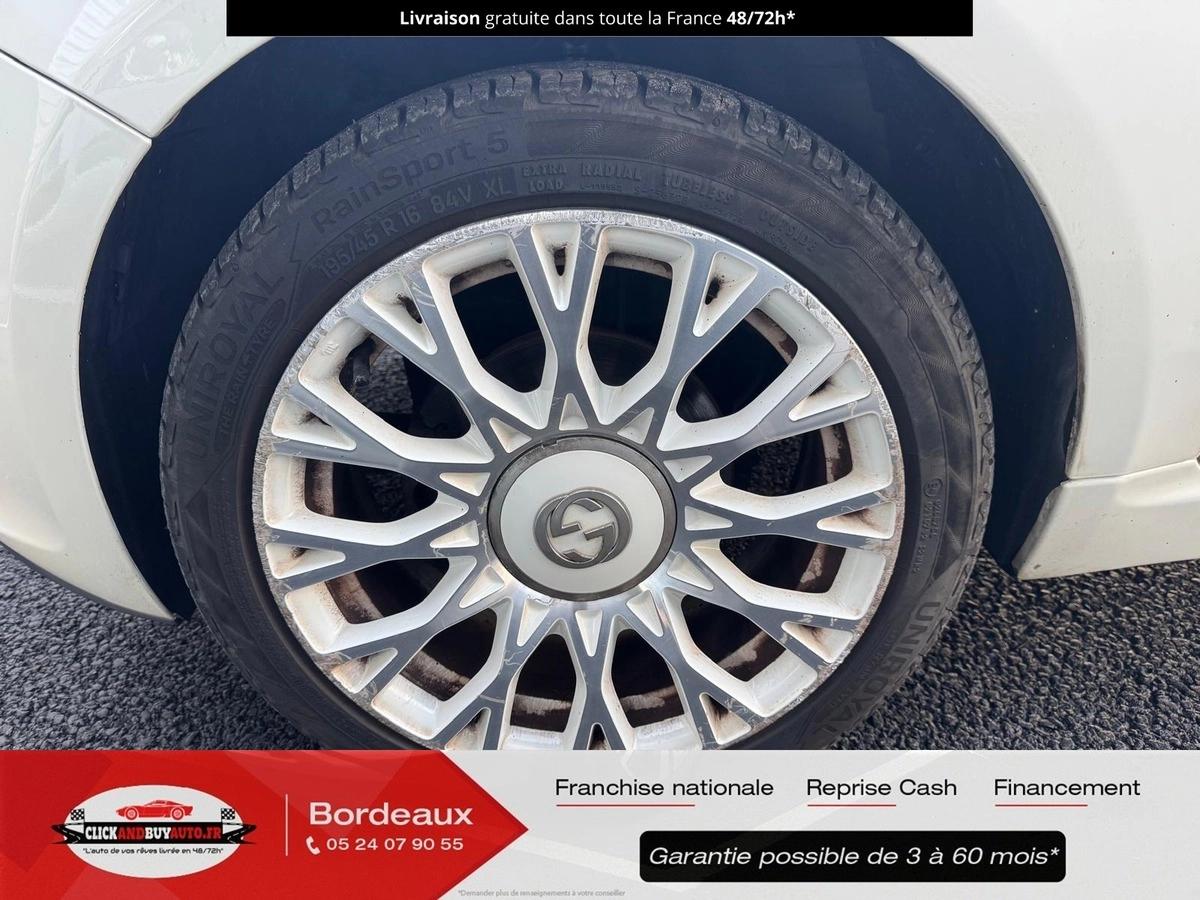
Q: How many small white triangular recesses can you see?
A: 12